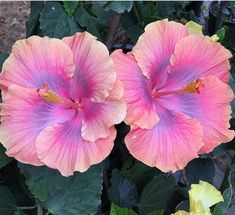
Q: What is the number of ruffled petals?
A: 10